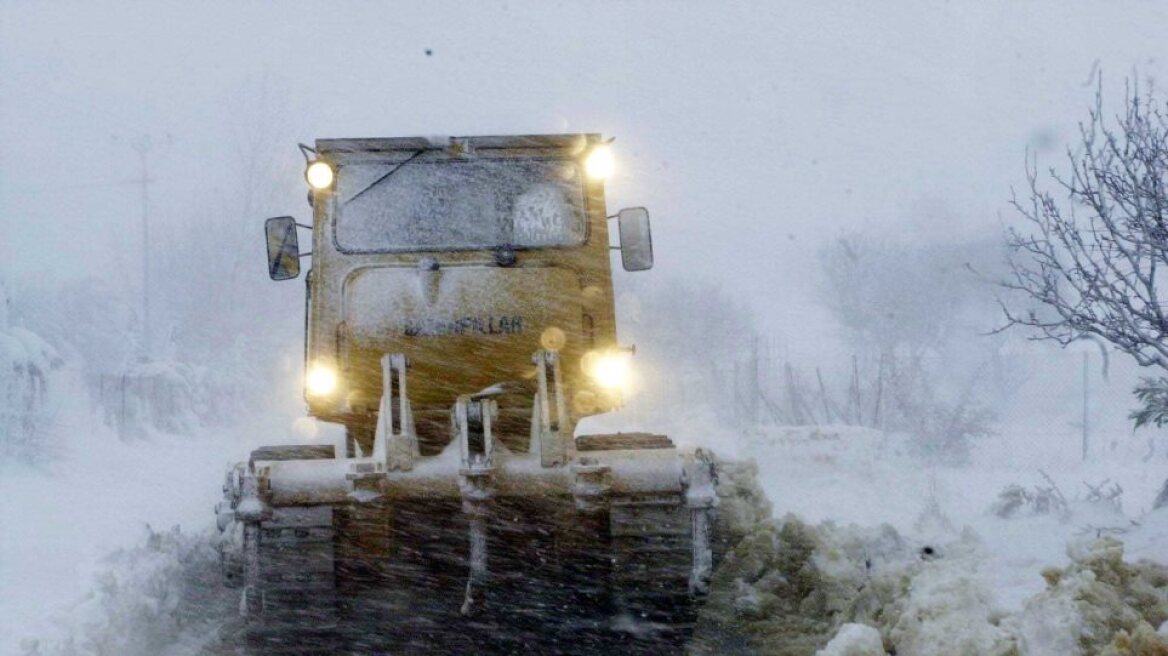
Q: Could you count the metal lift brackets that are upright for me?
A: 3